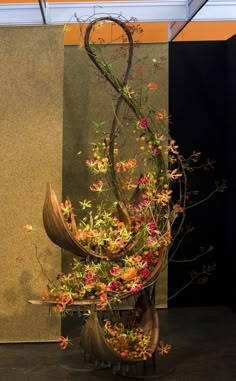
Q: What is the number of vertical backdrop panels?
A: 3